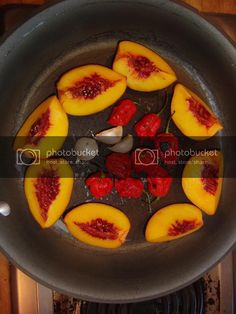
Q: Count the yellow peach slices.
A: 8